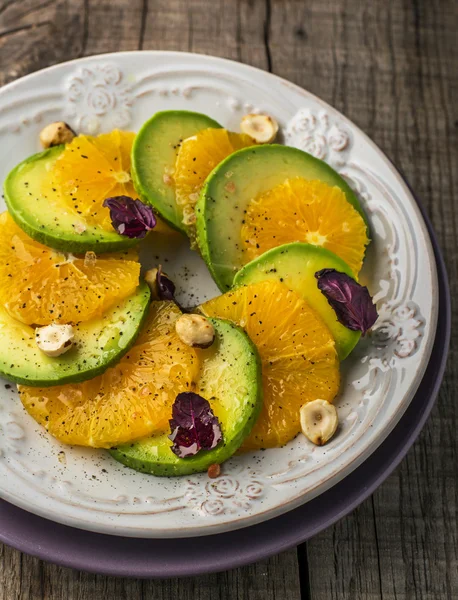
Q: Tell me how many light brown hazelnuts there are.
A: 6